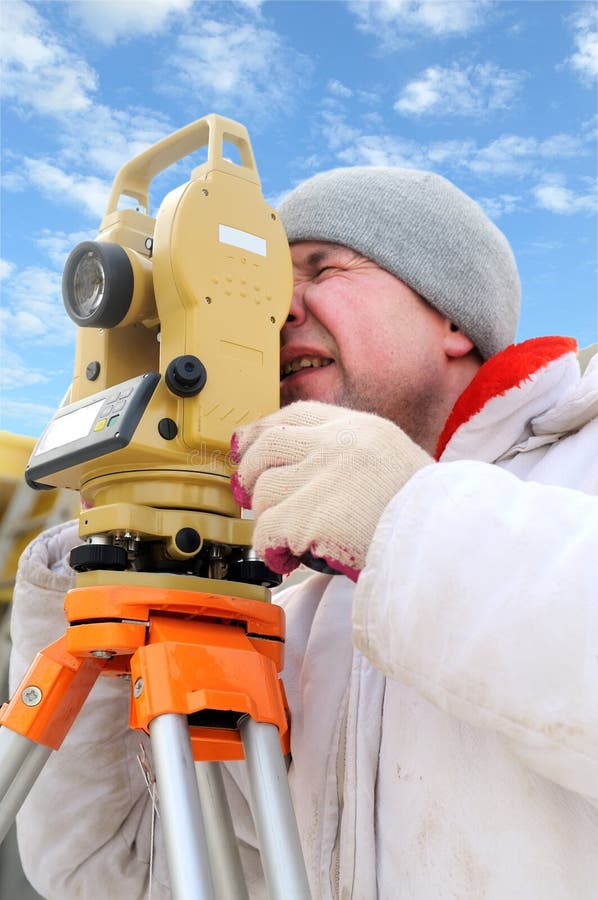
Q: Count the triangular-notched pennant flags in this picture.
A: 0